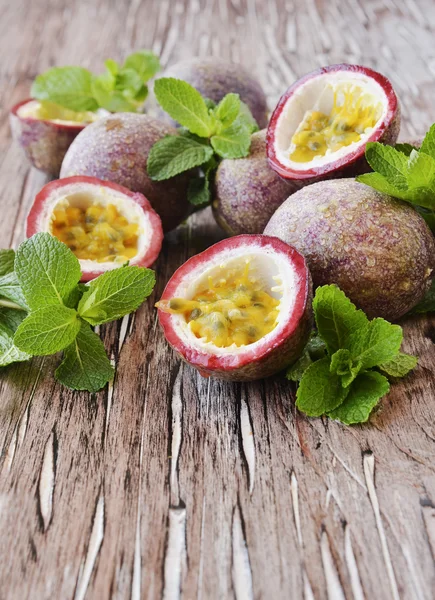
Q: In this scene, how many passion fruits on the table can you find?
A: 8